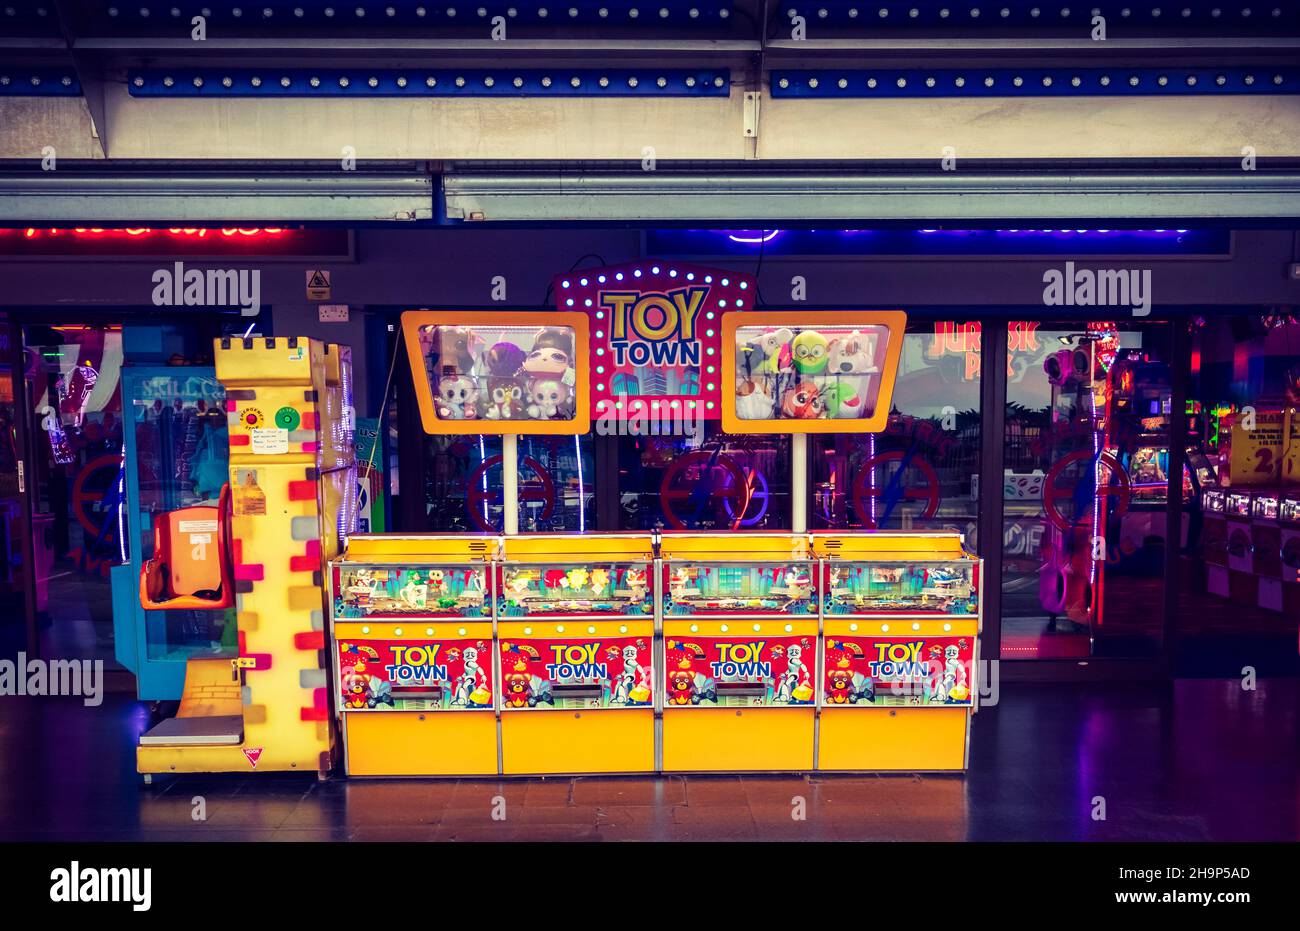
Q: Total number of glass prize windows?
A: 6